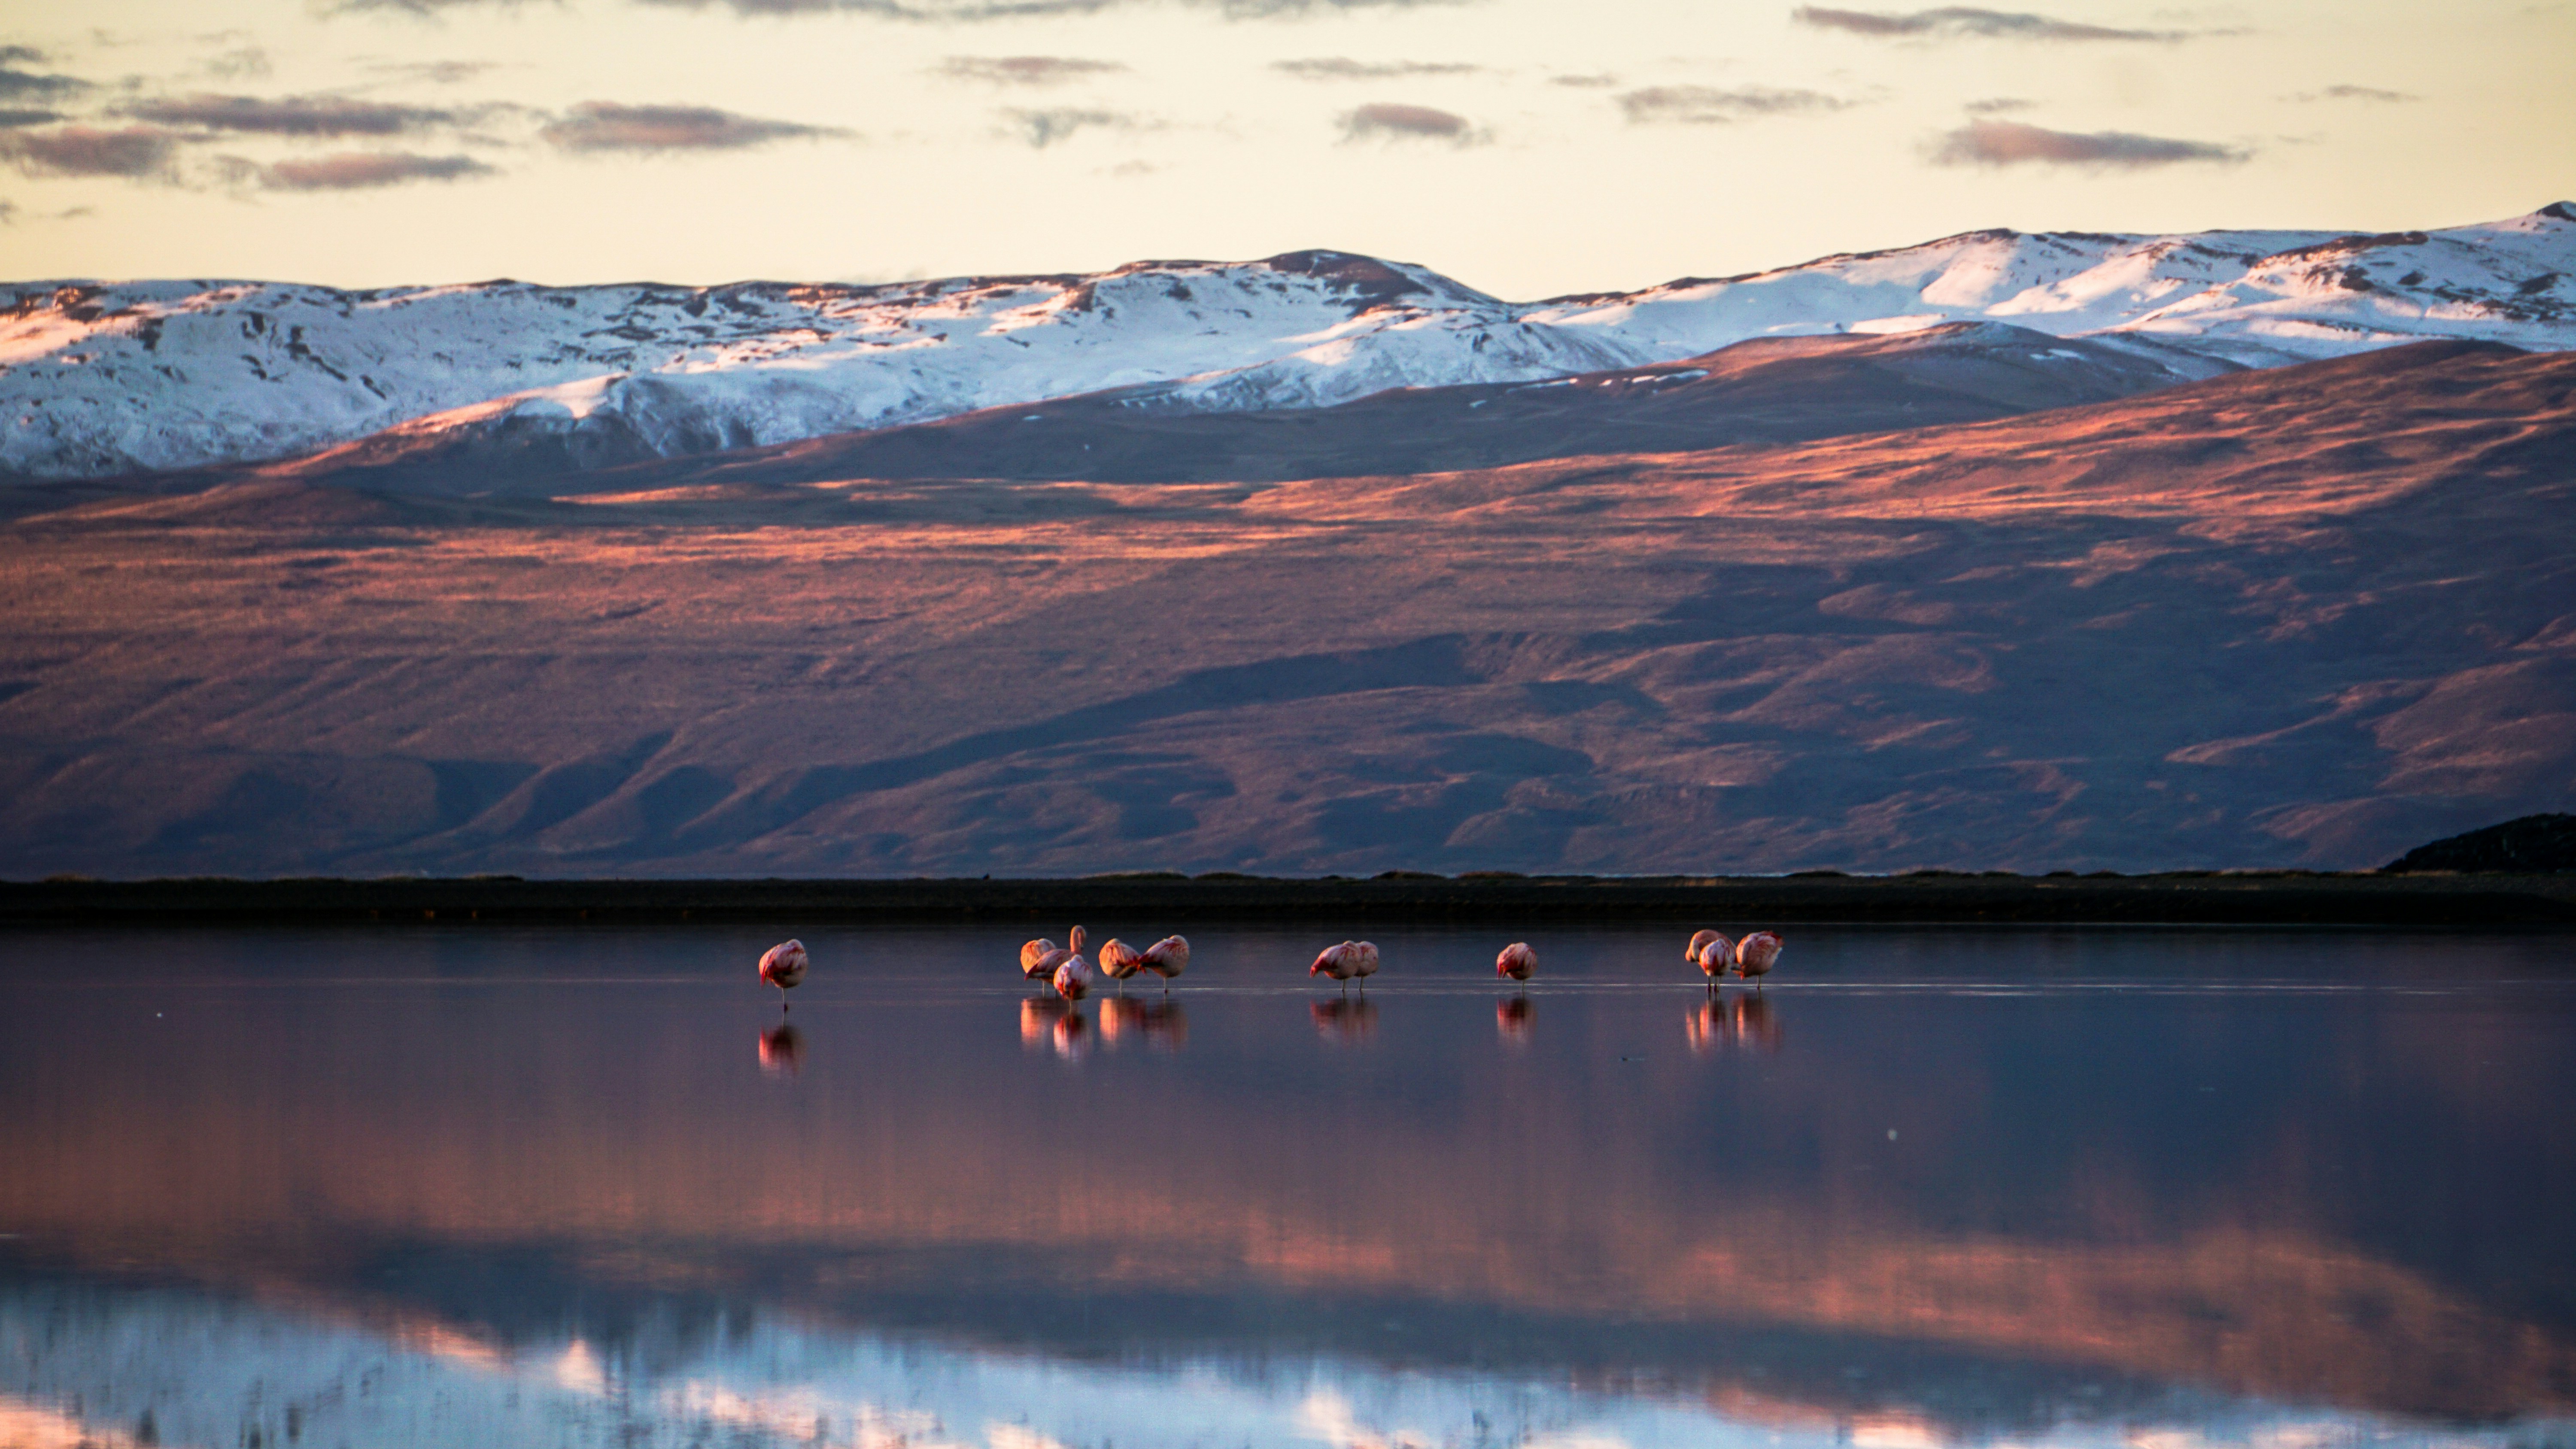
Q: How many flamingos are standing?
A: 12